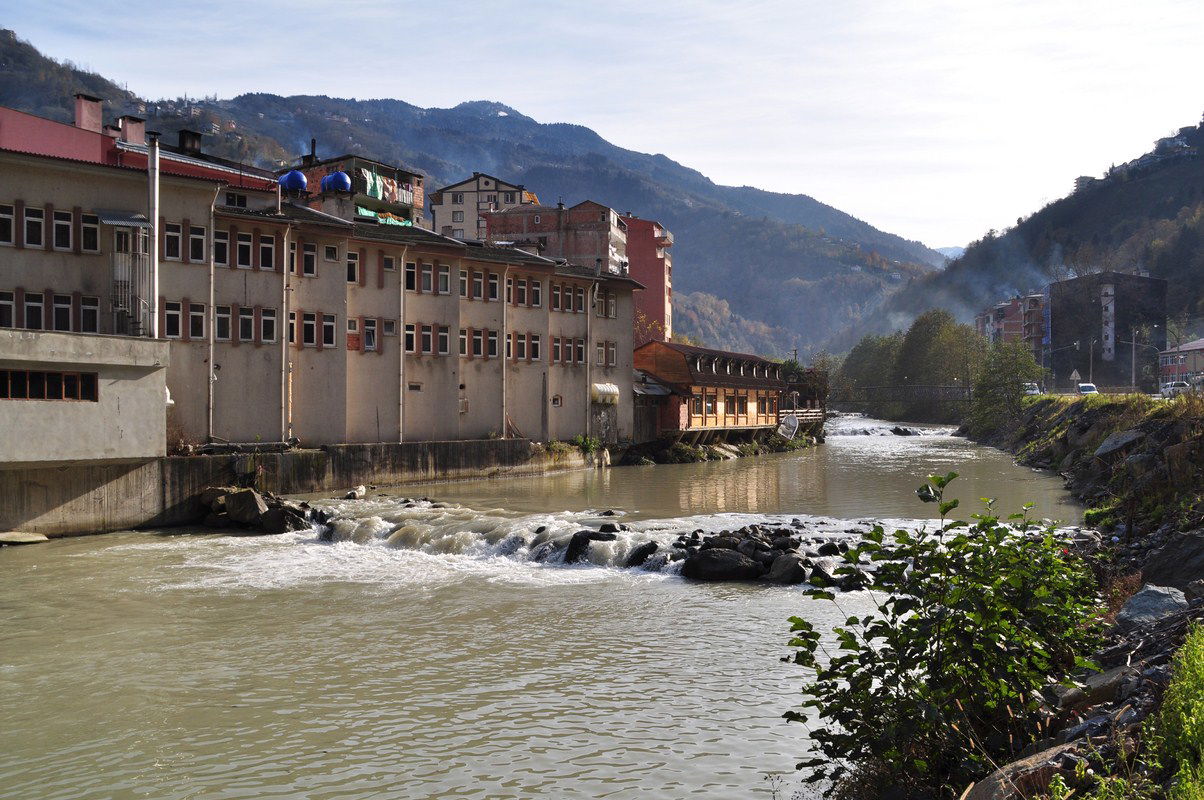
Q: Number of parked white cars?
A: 3